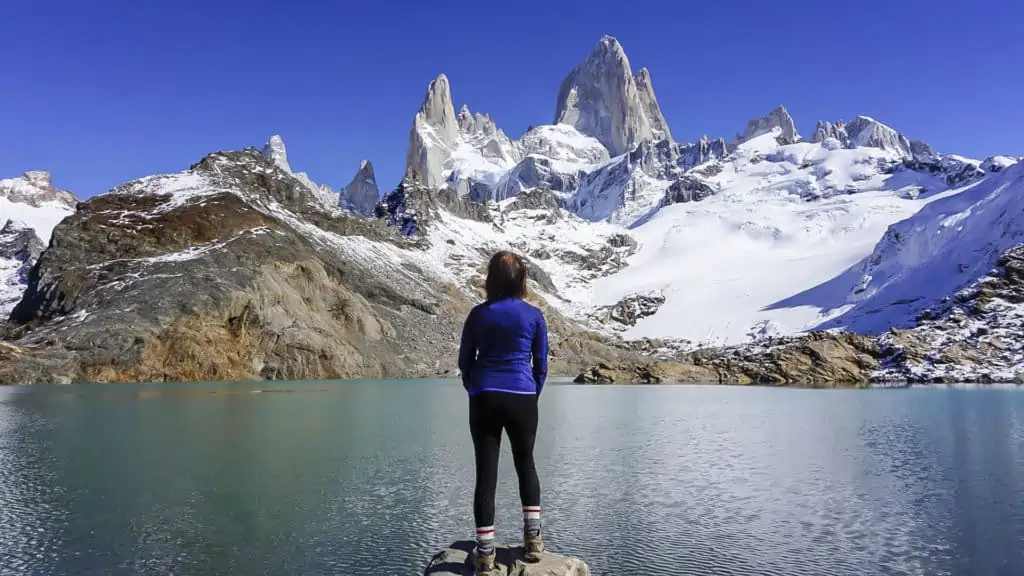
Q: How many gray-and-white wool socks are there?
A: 2